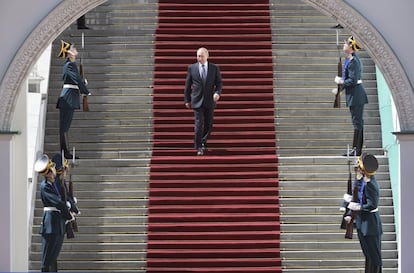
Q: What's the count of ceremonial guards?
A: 6